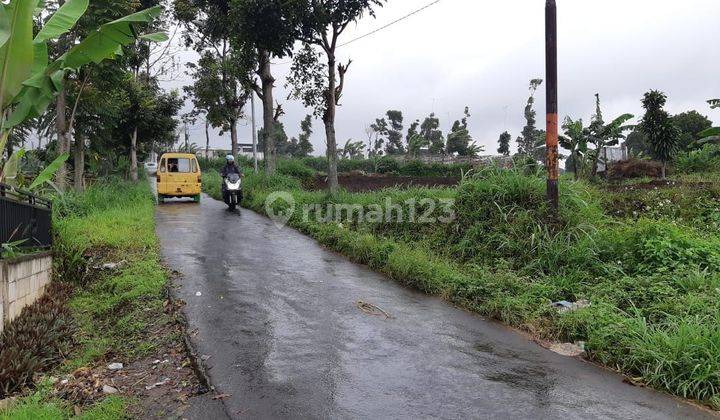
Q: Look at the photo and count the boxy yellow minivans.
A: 1